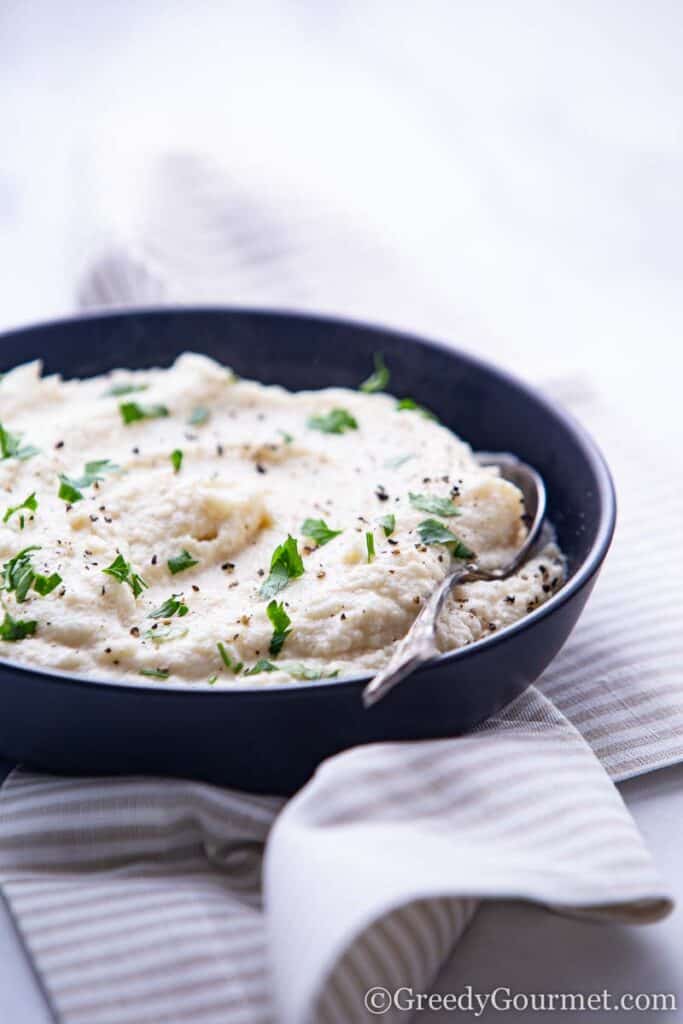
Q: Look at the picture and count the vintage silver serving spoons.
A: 1